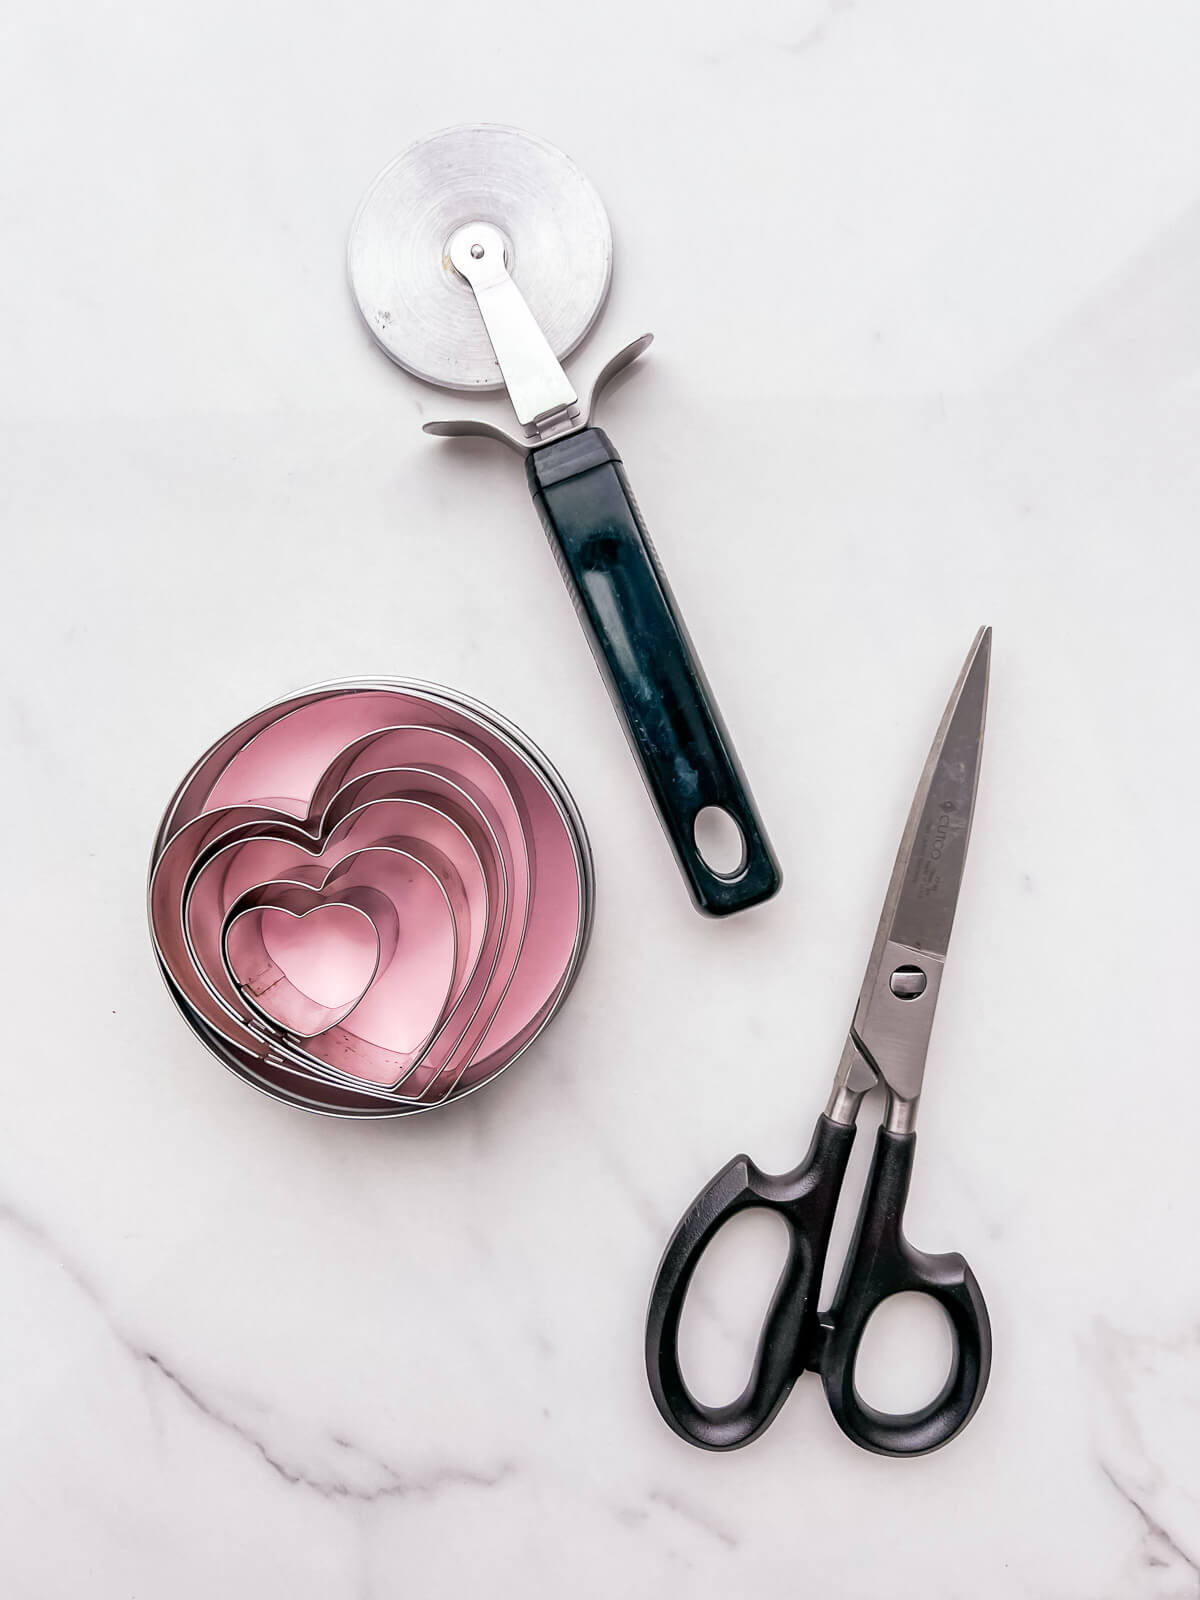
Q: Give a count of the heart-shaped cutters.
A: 5